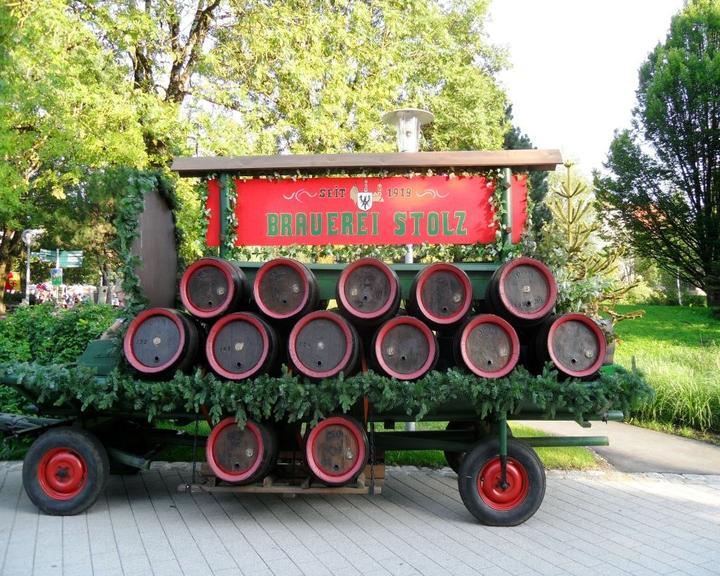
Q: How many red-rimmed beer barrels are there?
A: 13